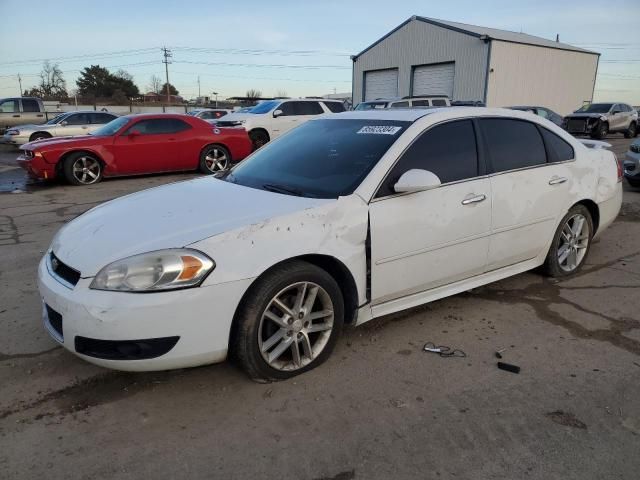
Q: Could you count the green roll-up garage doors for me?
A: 0